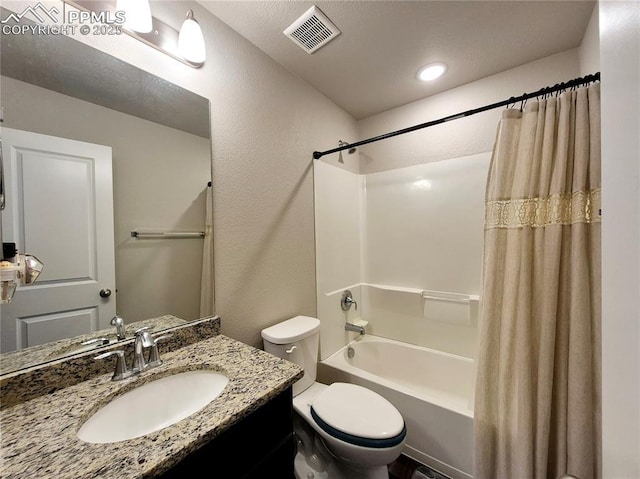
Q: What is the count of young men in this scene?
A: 0